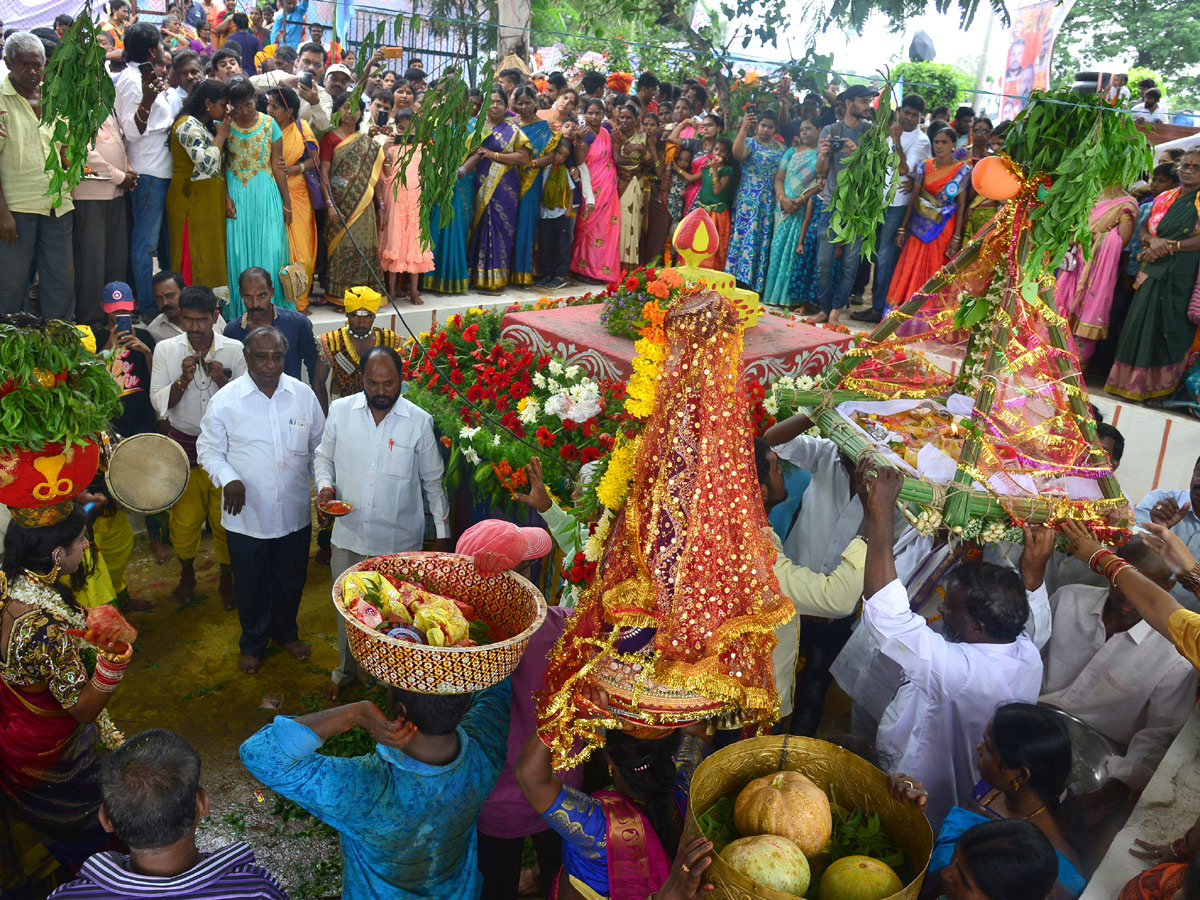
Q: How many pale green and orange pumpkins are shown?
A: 3